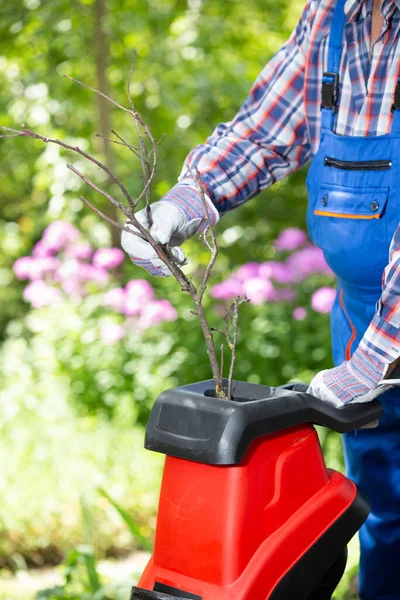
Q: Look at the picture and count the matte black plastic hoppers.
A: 1